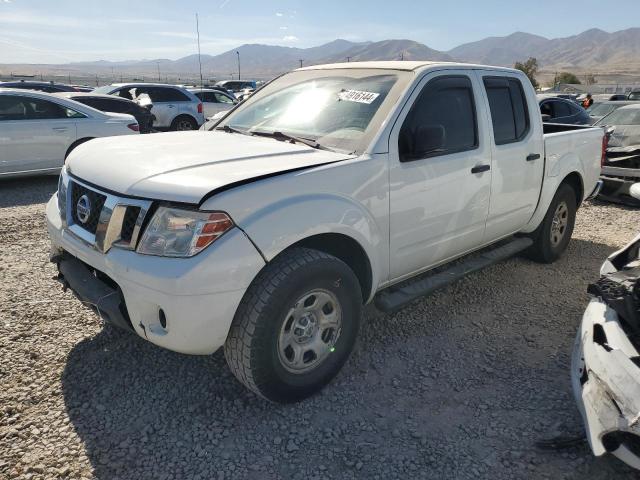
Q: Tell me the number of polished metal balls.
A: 0